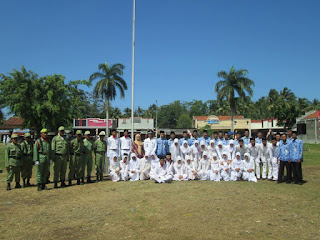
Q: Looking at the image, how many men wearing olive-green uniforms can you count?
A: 7